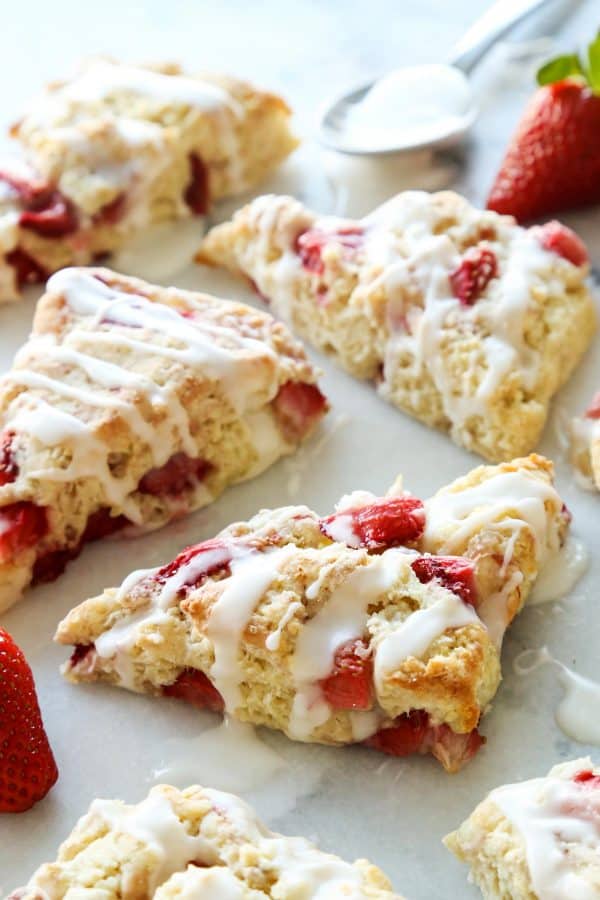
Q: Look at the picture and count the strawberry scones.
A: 7